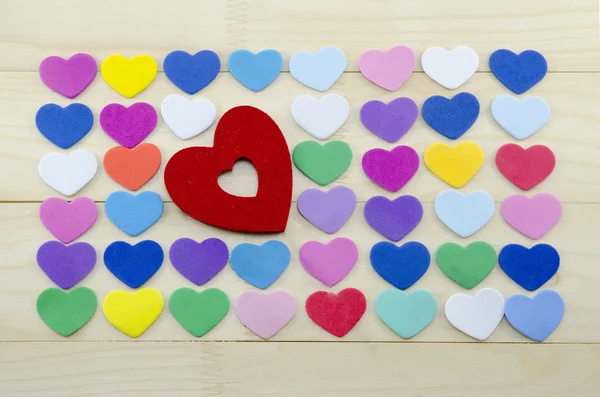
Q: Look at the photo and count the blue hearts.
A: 14